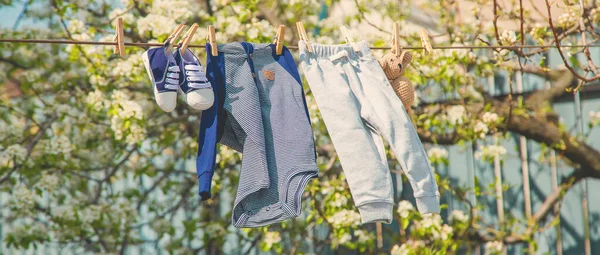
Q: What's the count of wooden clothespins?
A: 9